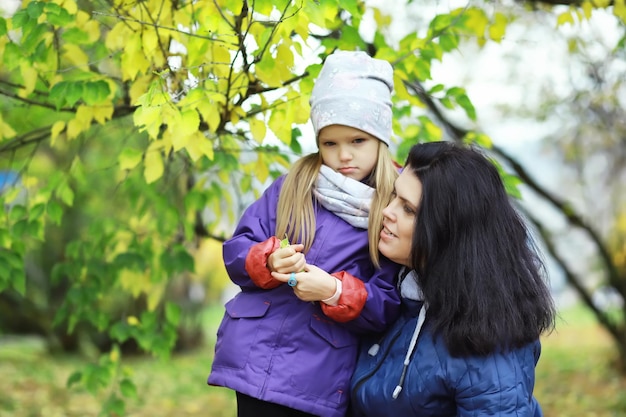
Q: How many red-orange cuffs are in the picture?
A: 2